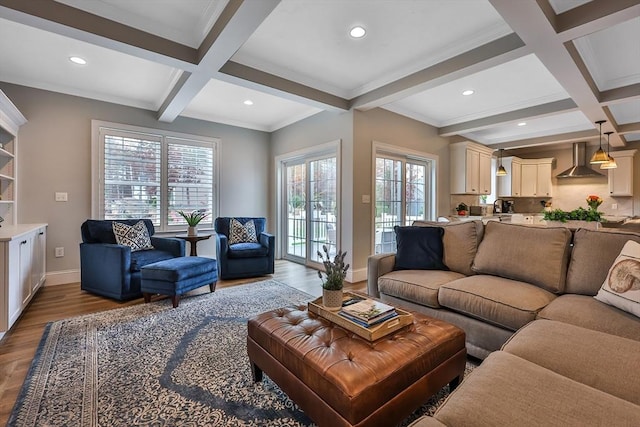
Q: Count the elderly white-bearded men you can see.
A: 0